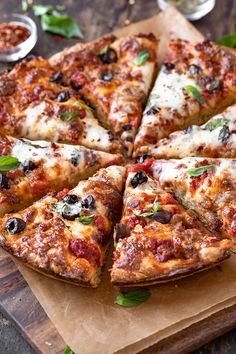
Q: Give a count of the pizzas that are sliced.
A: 1